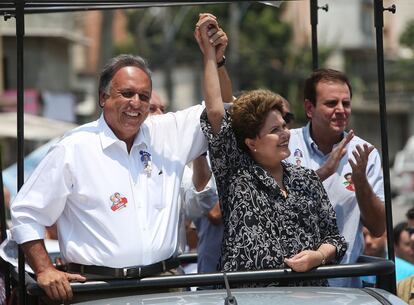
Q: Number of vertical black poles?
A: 3